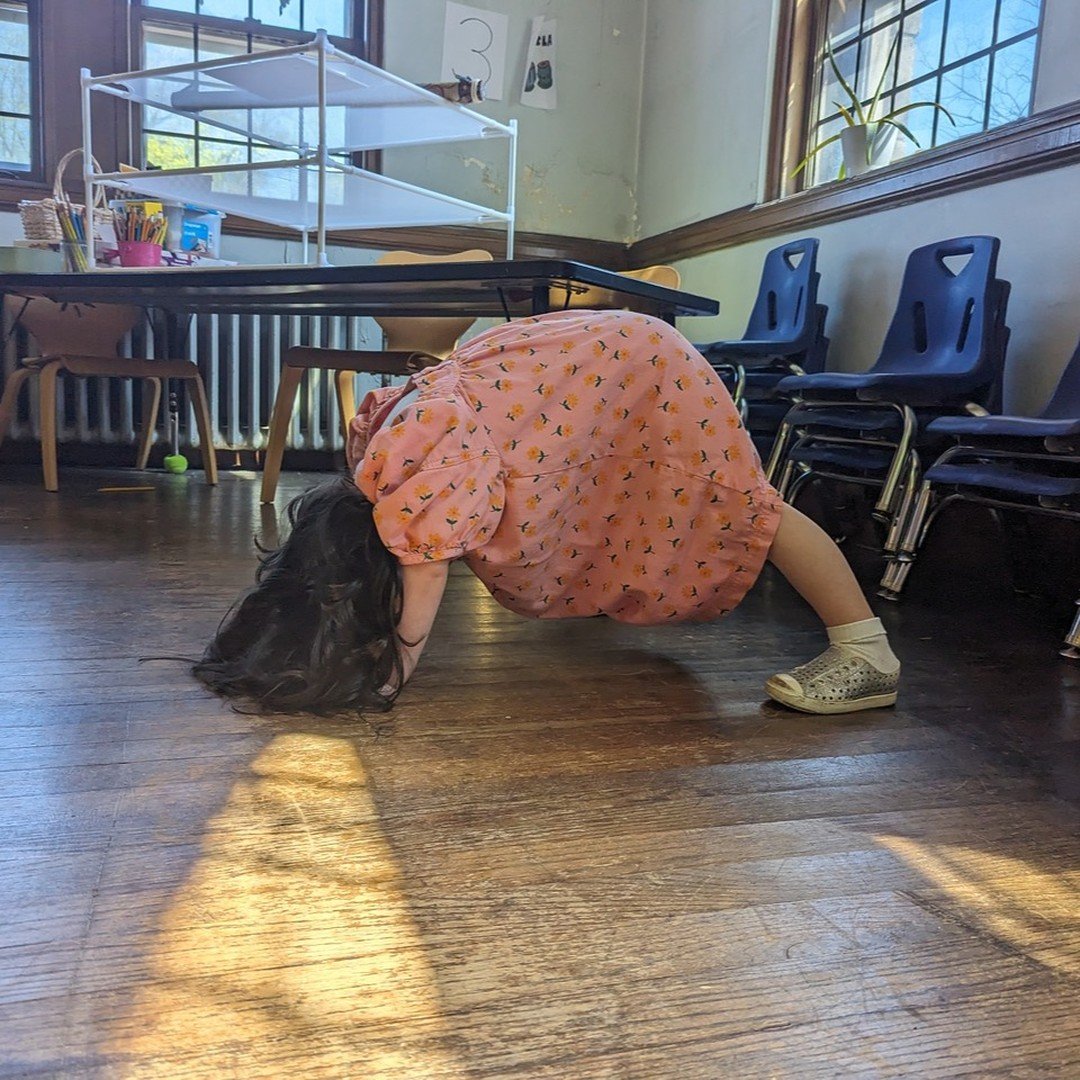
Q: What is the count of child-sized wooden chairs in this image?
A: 3